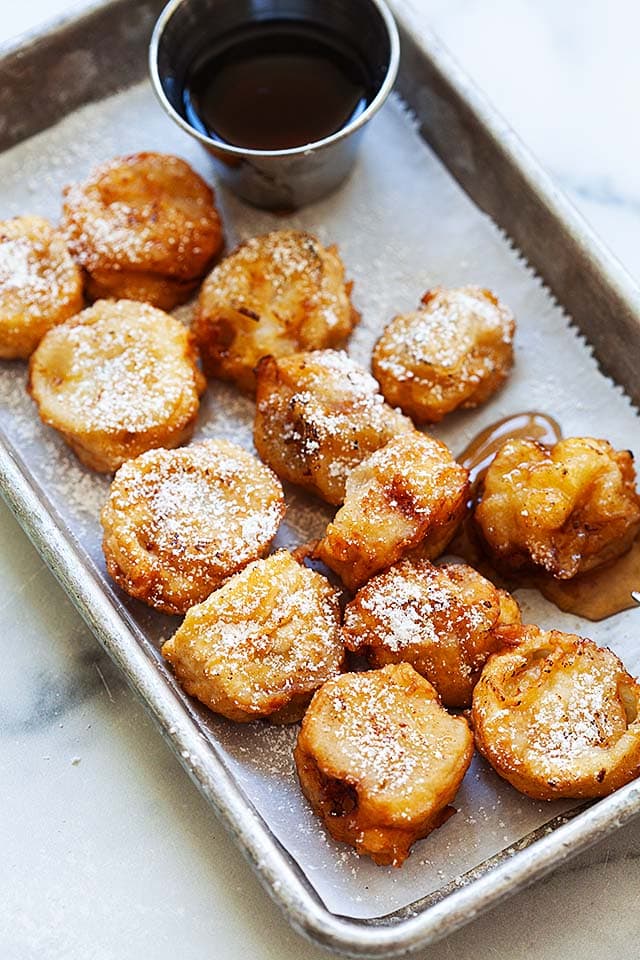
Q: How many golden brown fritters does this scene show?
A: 13